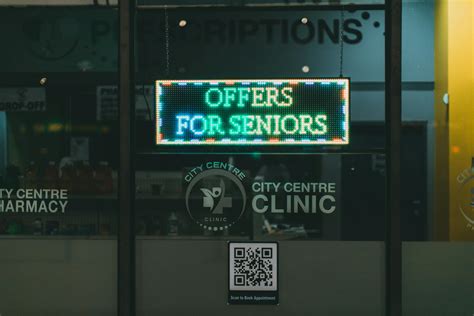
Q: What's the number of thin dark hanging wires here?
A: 2